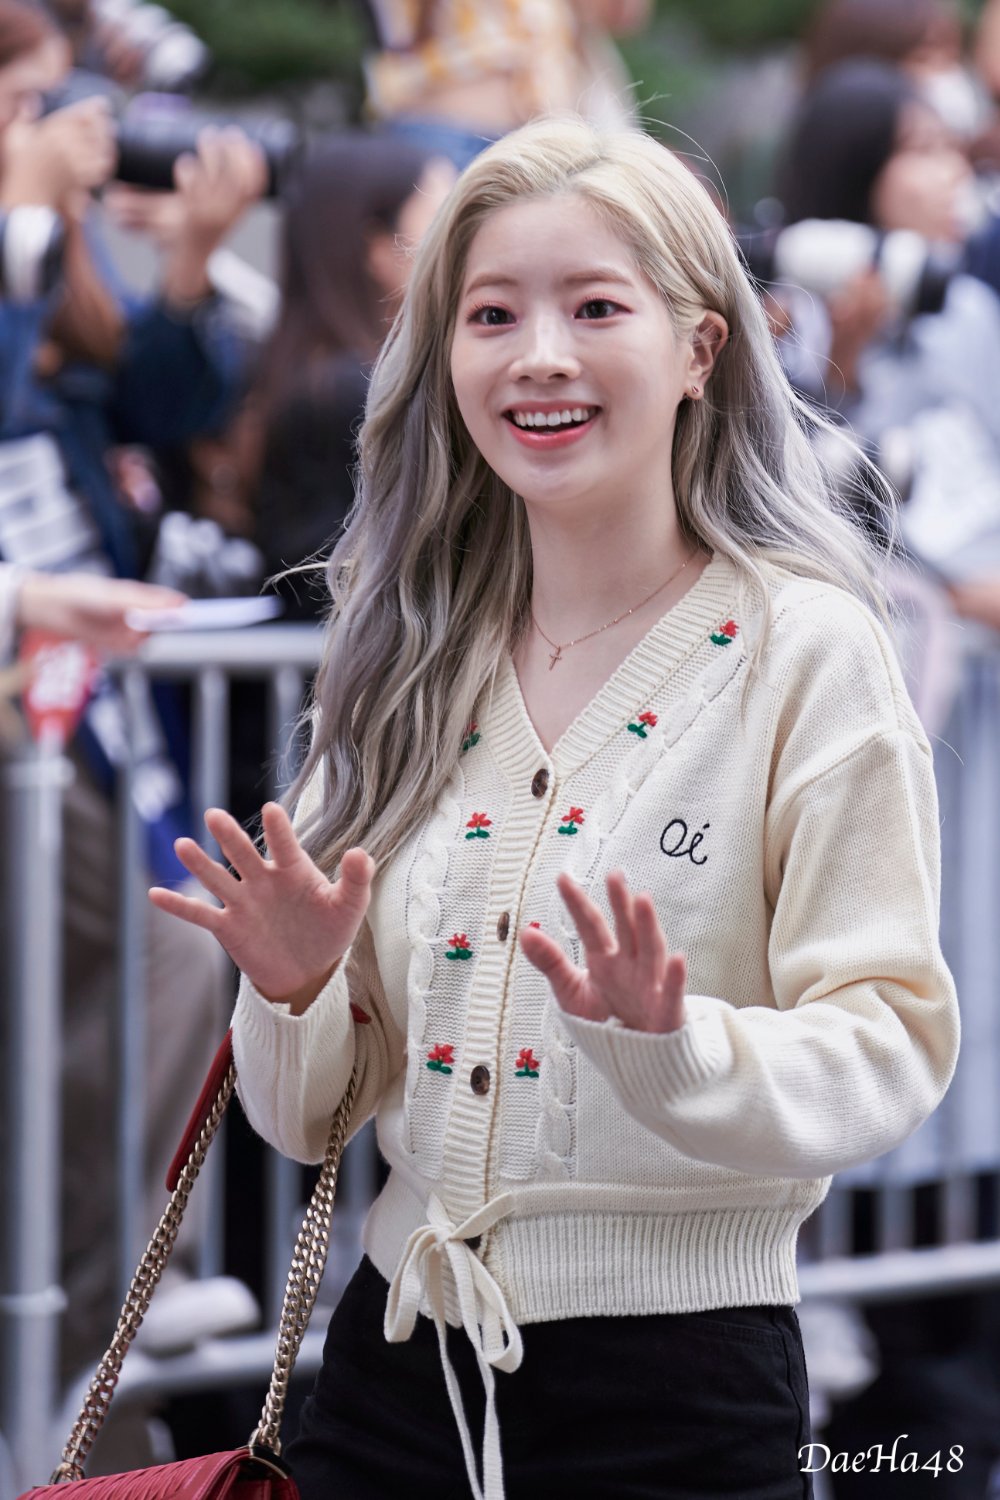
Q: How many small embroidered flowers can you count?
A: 9